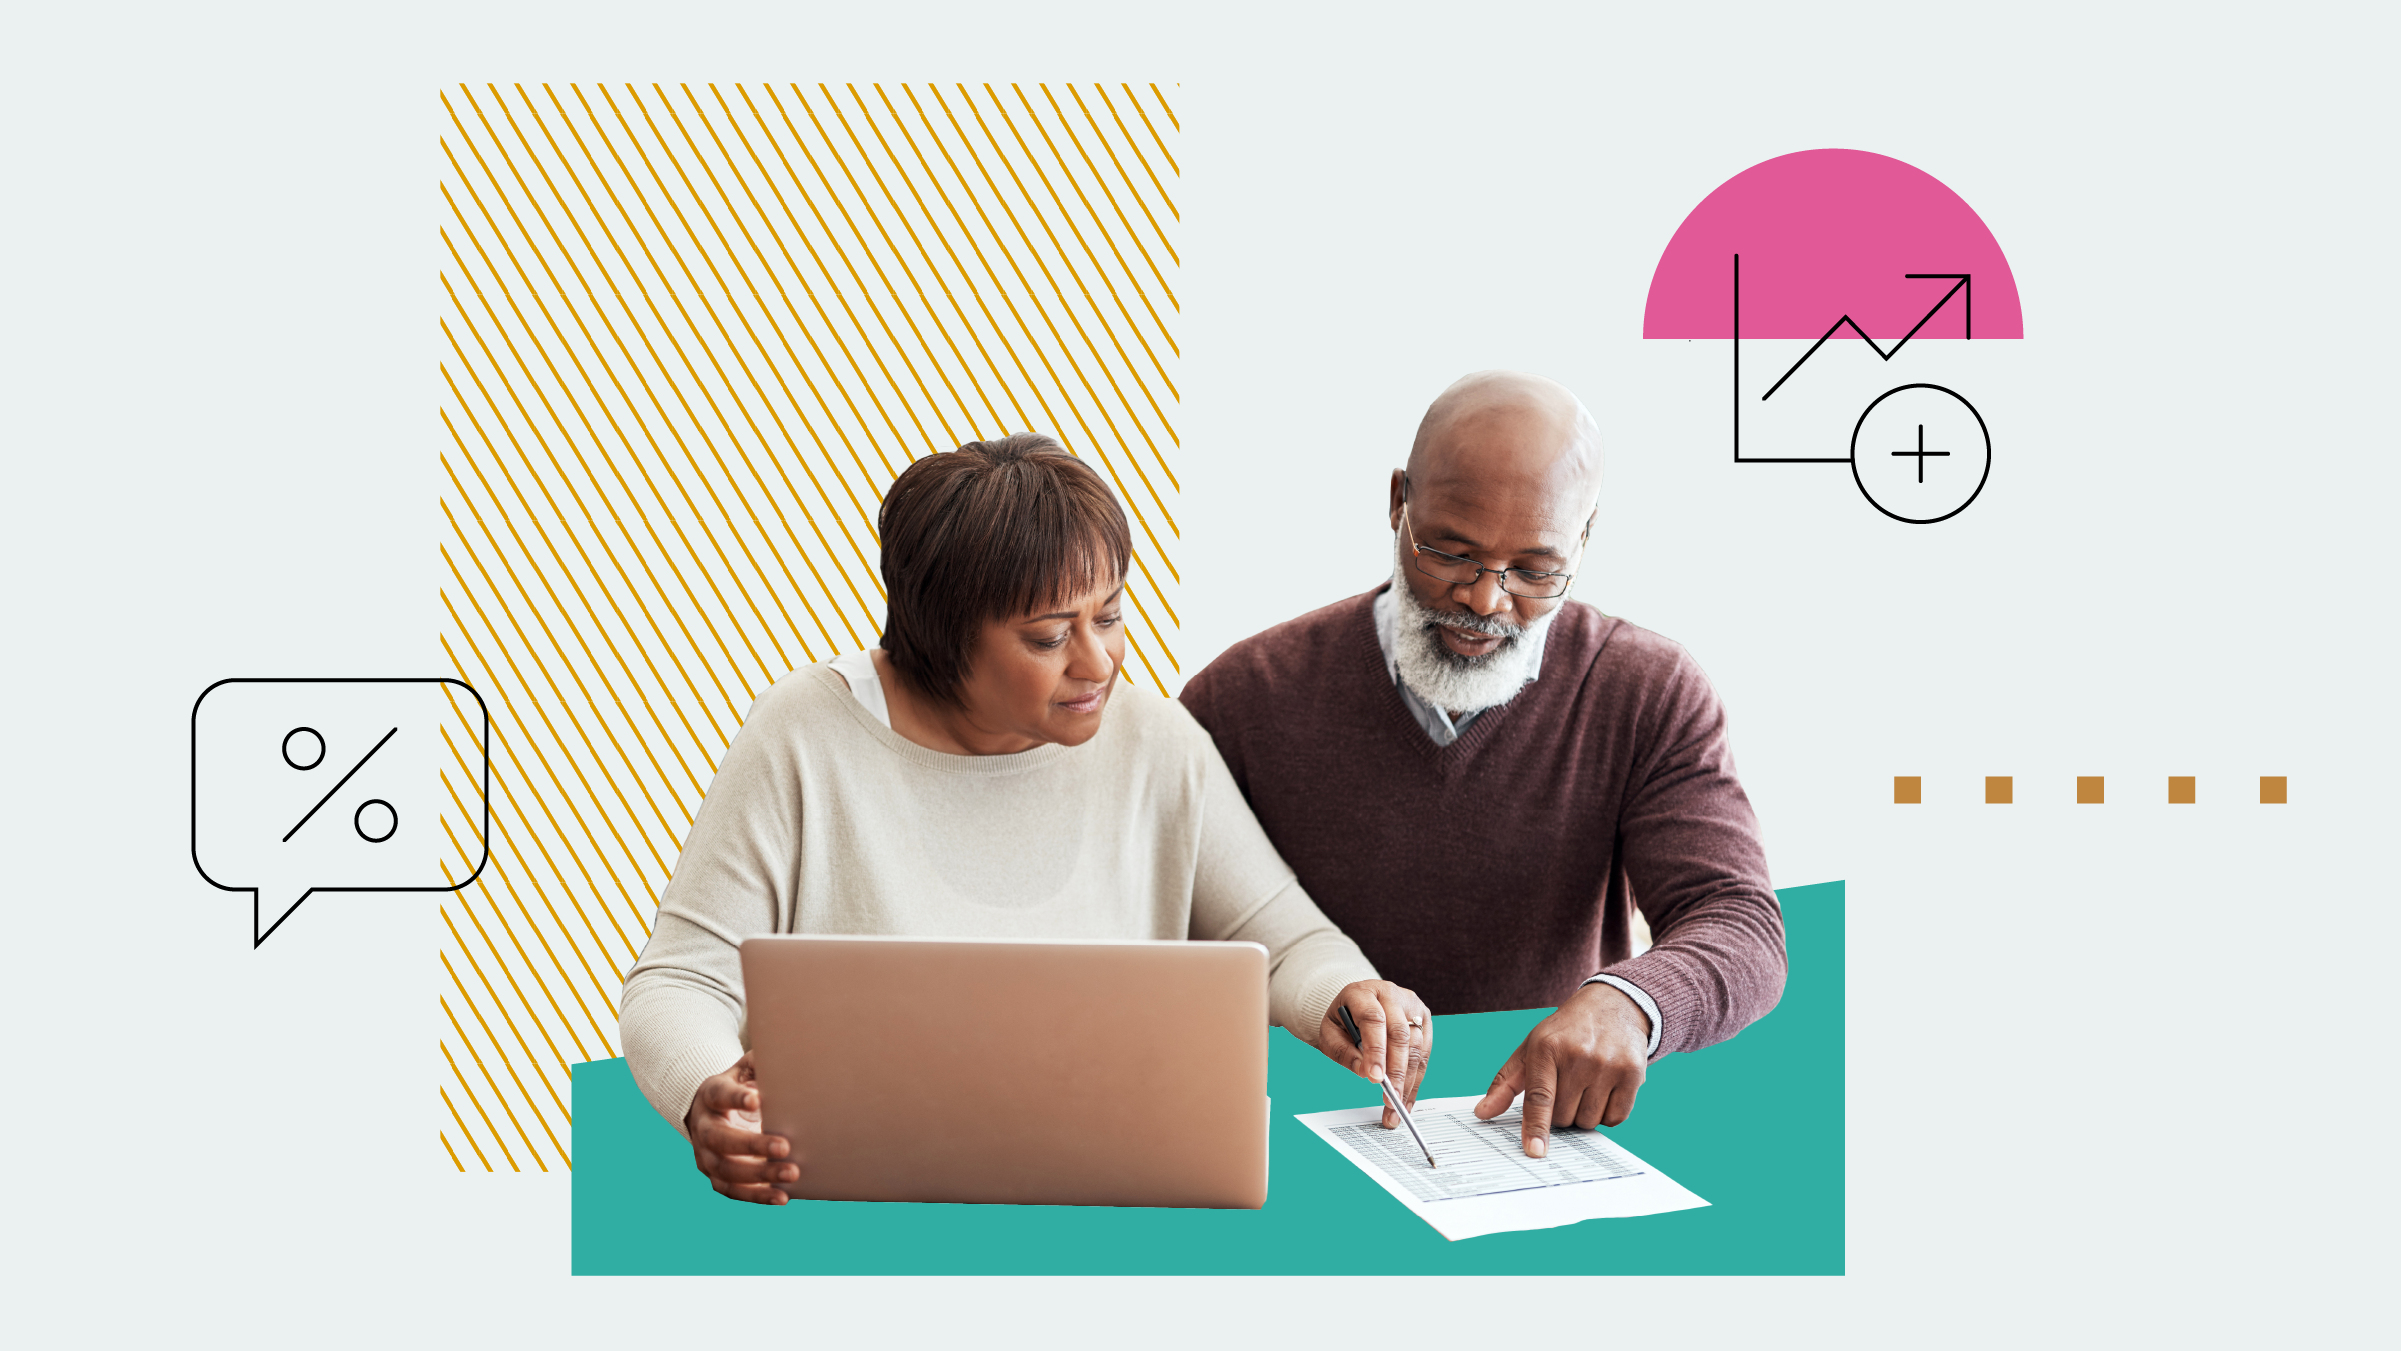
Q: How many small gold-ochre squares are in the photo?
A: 5